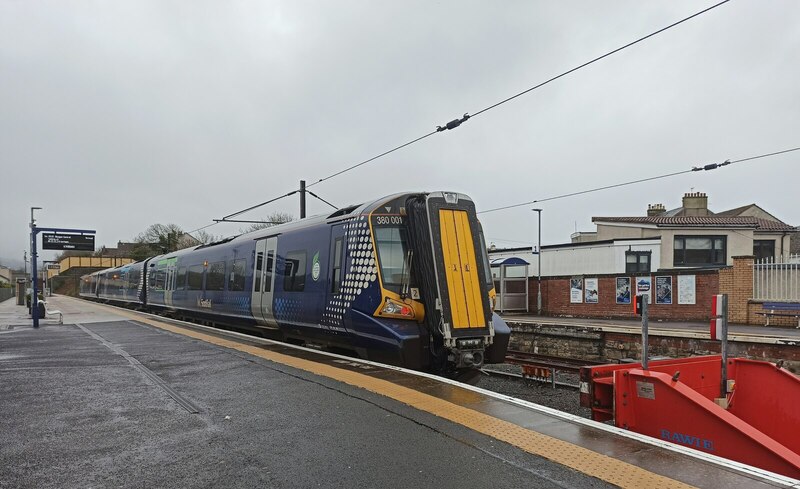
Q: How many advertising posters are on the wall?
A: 6